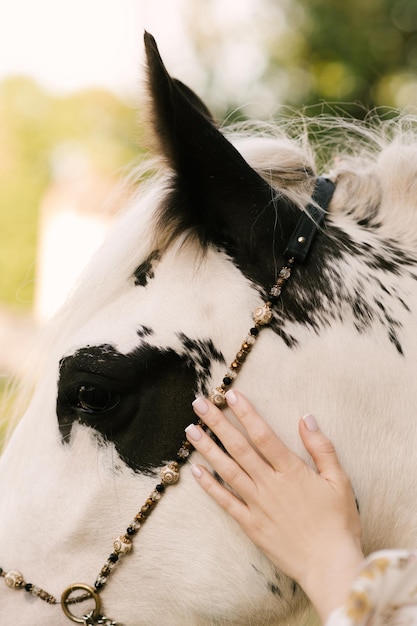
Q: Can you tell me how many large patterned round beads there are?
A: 5